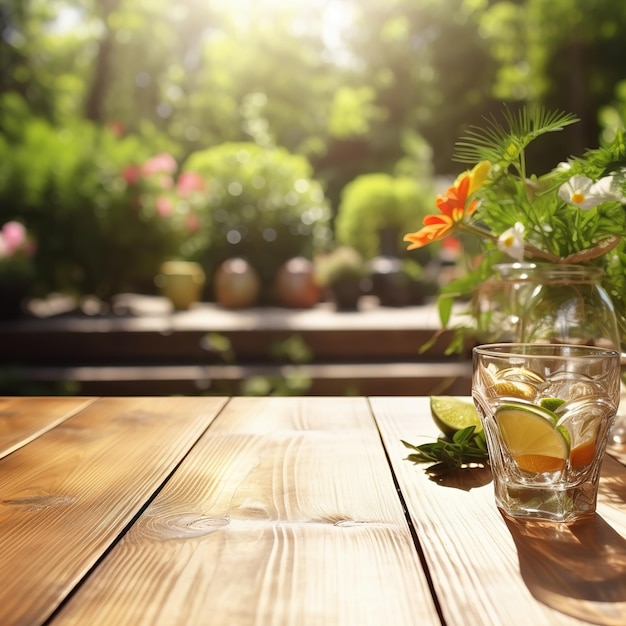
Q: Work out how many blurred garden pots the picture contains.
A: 5